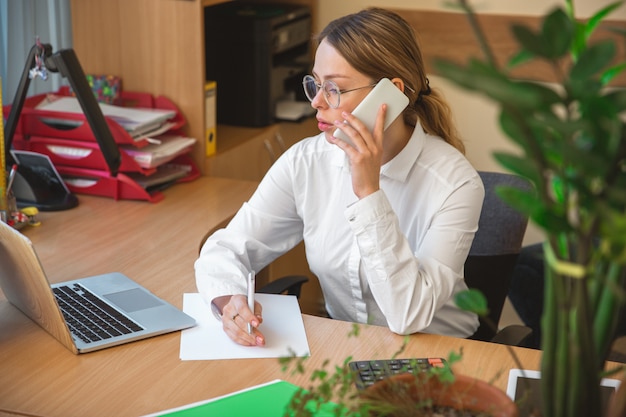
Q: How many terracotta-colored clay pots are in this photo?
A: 1